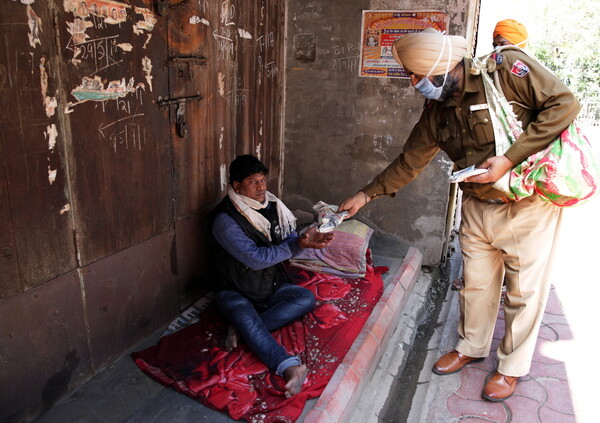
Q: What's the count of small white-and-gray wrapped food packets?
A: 2